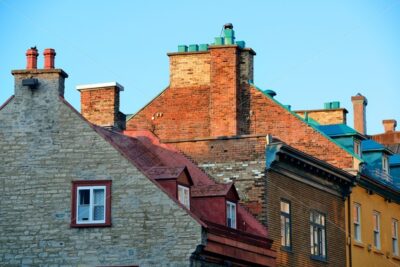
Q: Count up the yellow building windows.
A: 3